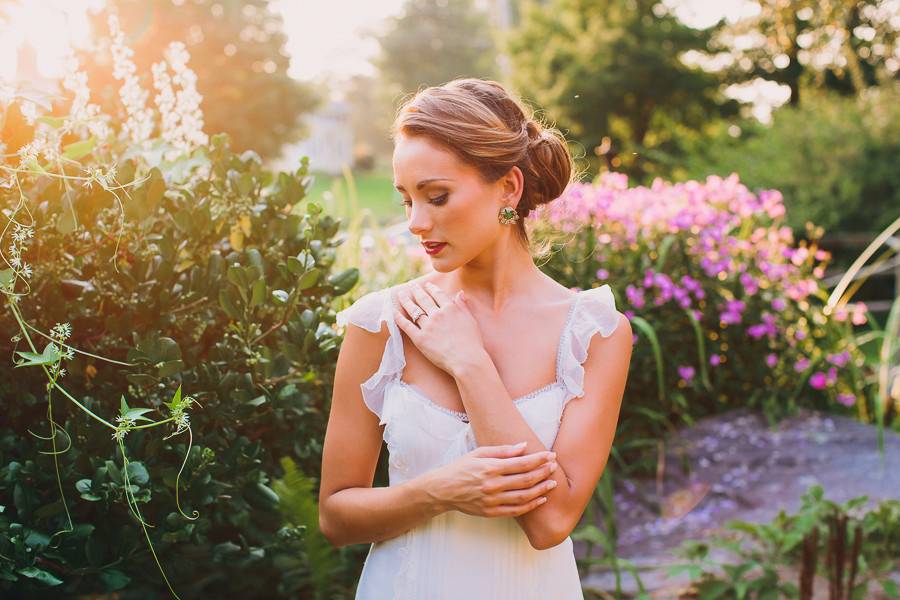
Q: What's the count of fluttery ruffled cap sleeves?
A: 2